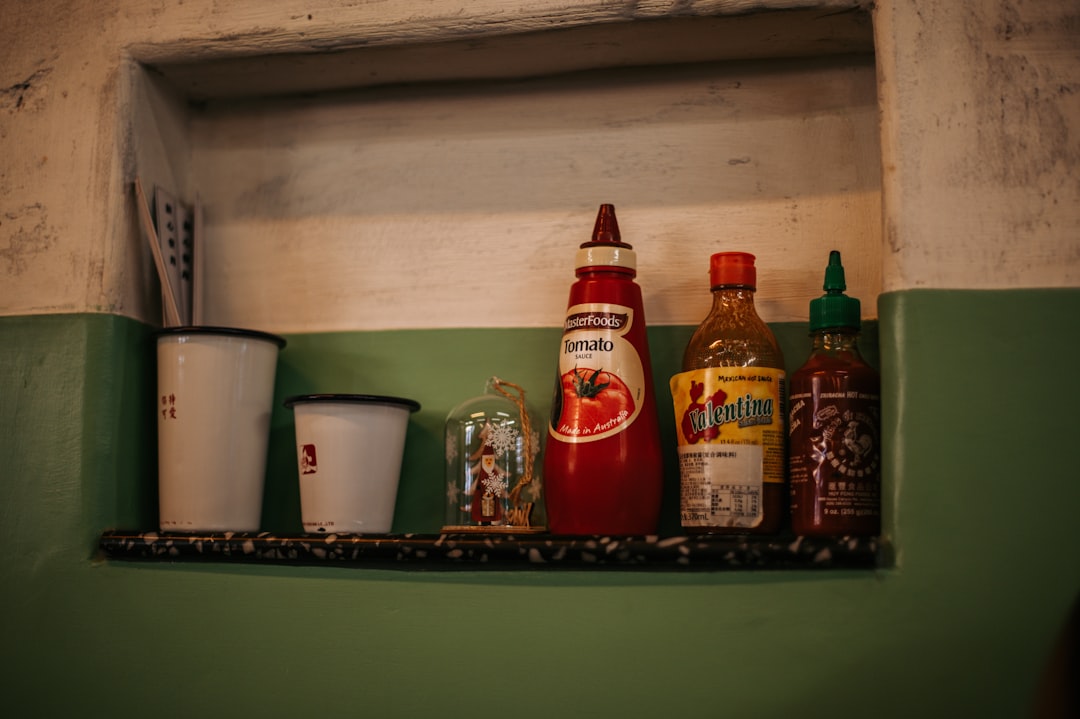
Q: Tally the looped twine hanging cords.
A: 1